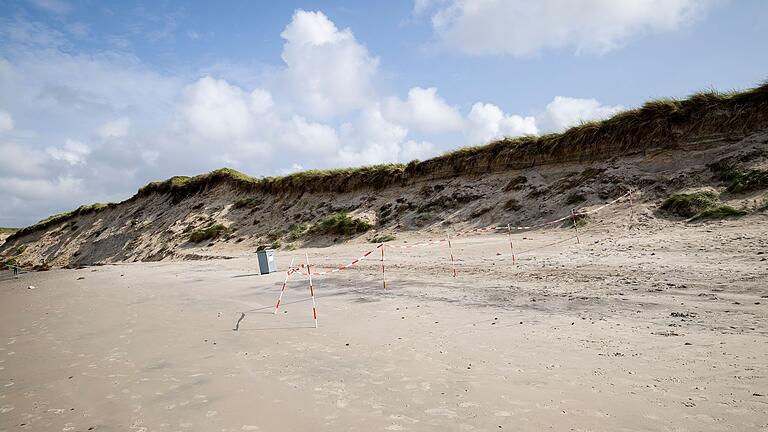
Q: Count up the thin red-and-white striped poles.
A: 7